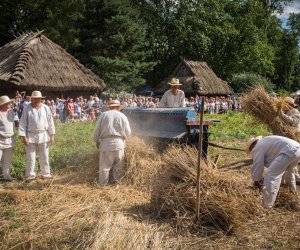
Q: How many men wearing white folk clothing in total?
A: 6